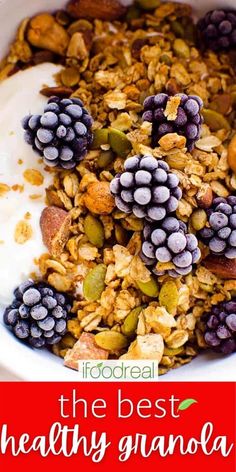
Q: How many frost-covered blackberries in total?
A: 8